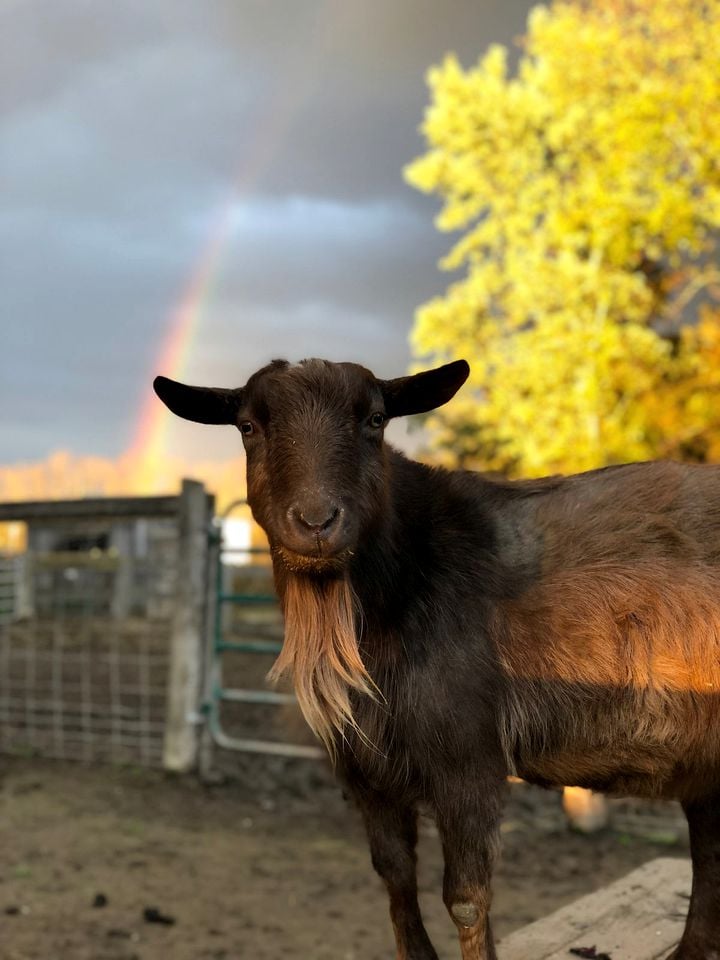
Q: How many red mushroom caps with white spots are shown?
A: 0